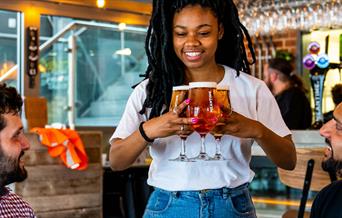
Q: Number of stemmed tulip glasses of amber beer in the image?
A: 3